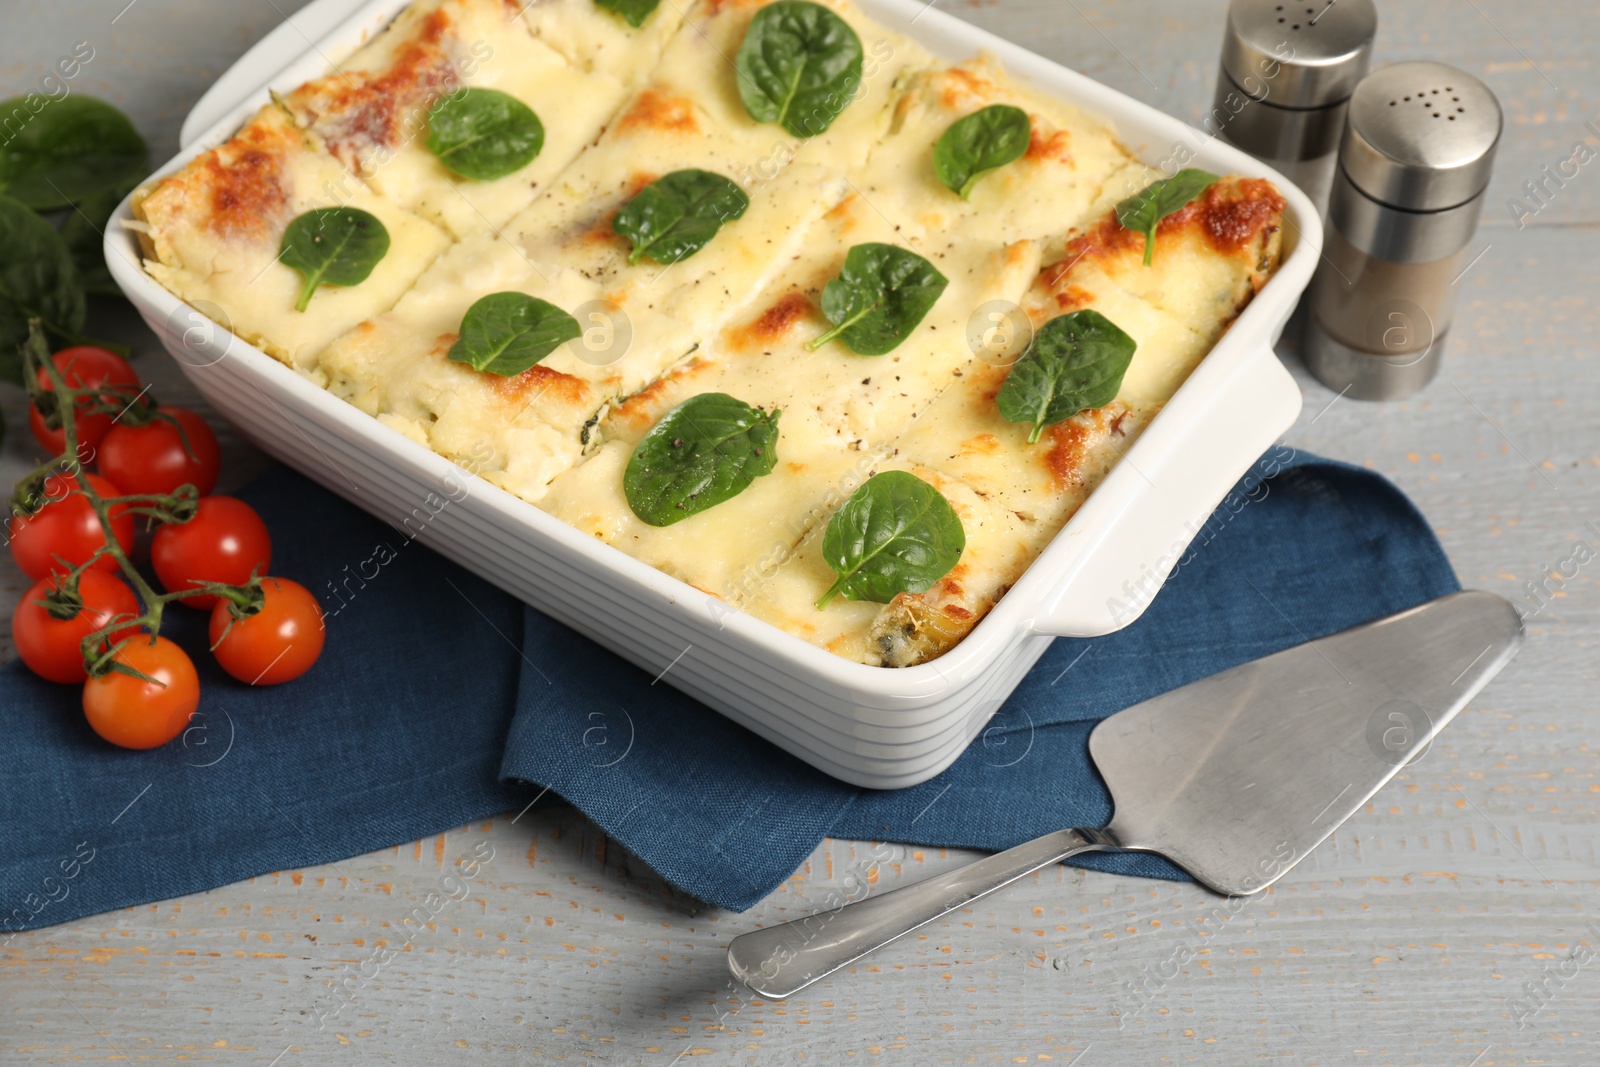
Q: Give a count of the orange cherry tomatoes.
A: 2